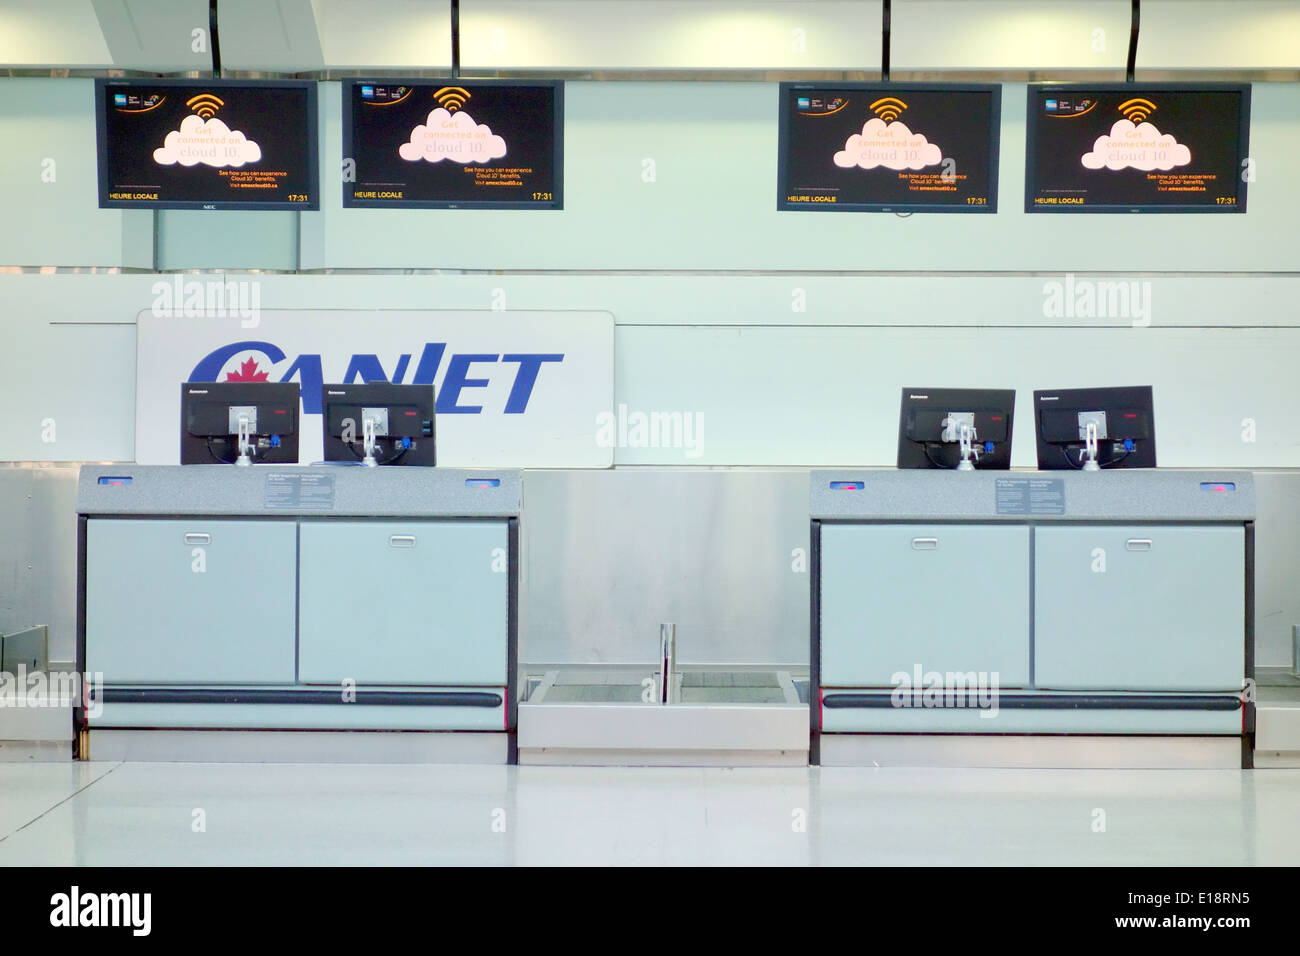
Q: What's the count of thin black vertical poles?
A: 4